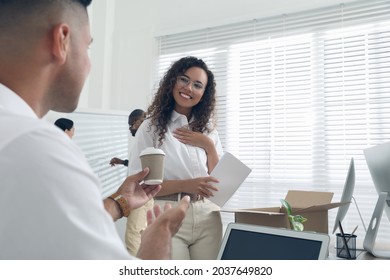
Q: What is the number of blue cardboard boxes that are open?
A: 0